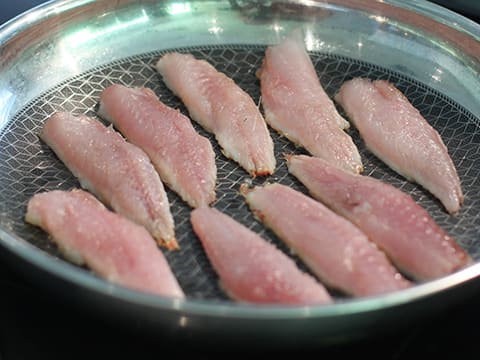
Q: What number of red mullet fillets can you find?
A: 9